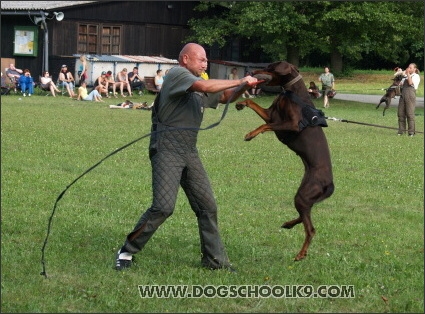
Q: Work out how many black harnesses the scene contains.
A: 1